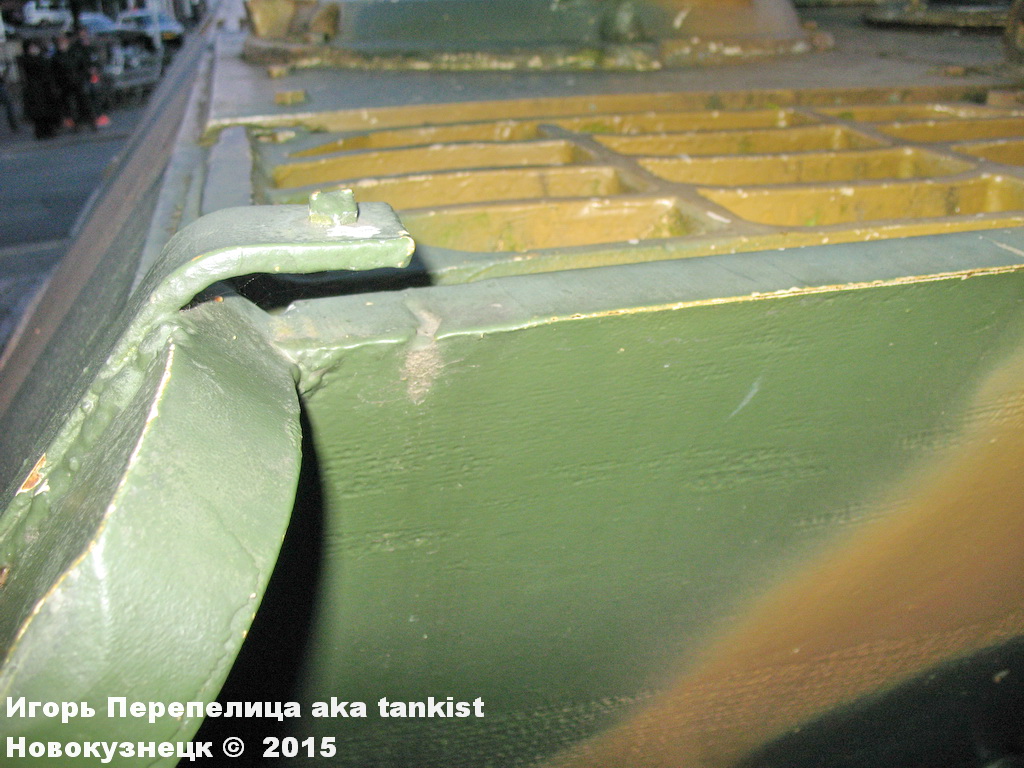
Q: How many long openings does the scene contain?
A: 11